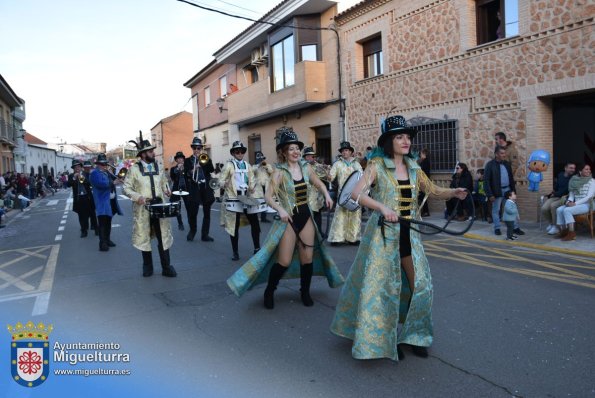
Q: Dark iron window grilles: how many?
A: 1